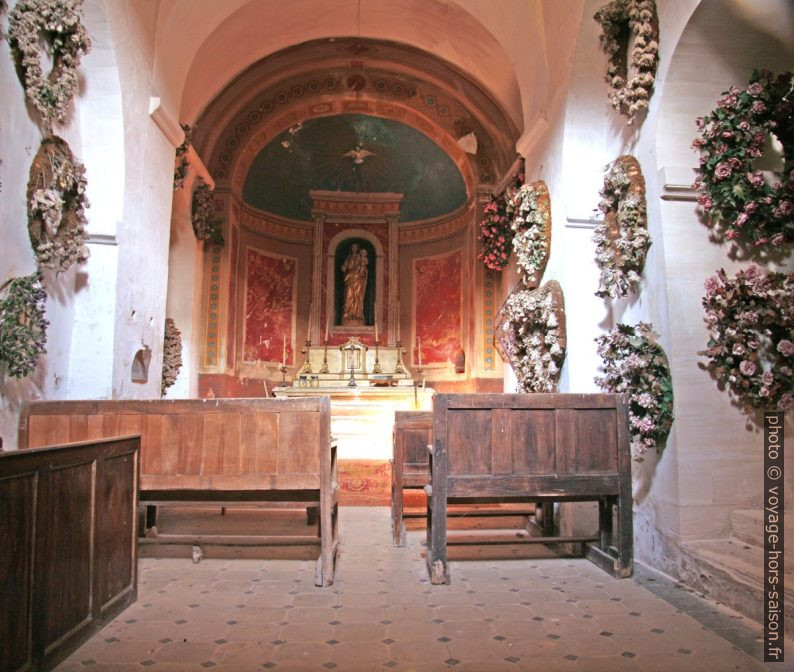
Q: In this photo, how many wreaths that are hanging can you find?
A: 14